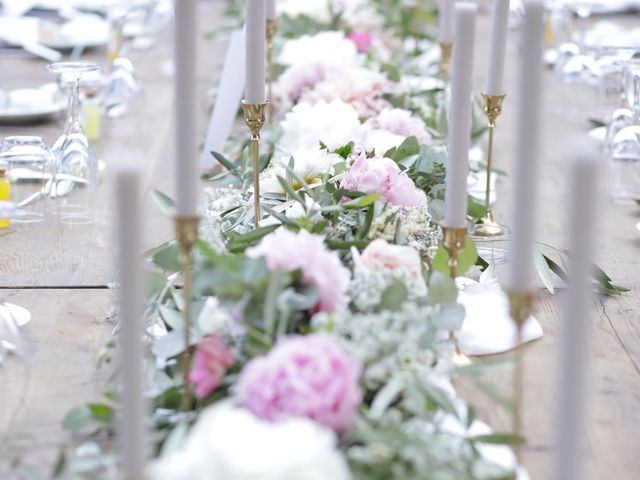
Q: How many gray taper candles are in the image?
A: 9